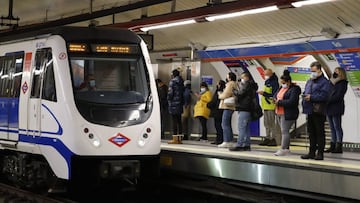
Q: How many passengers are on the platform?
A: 11